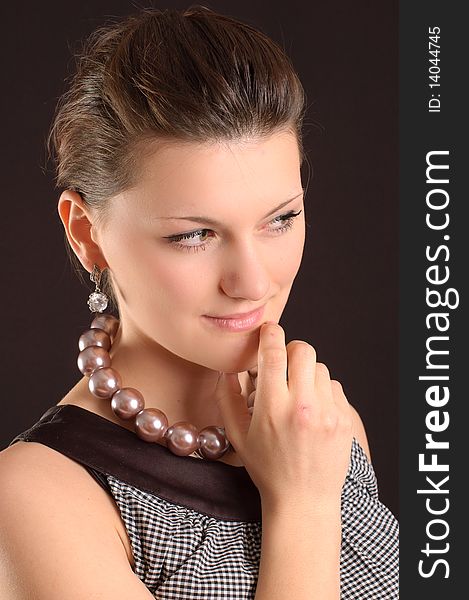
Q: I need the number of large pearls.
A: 8